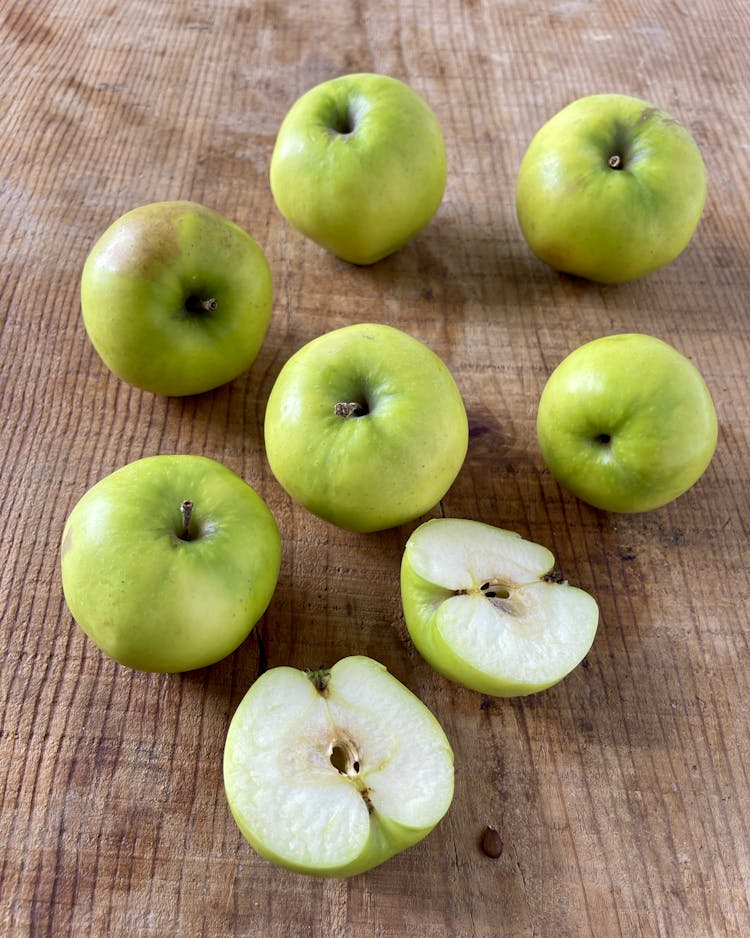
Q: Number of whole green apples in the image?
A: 6